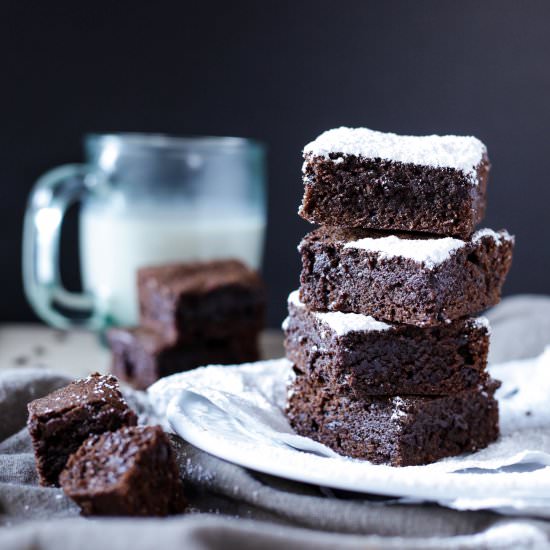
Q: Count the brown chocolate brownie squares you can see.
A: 8